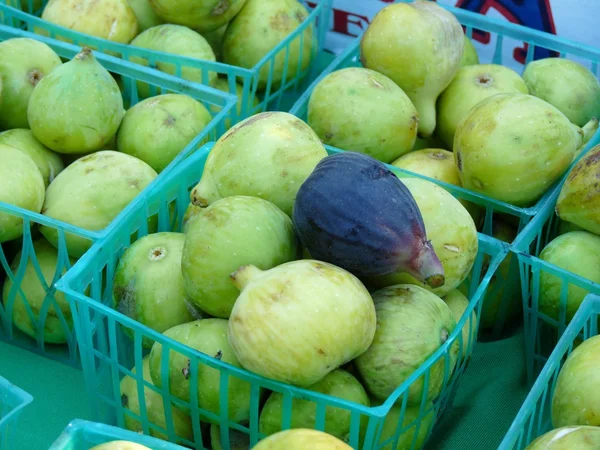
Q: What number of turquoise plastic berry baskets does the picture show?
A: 8